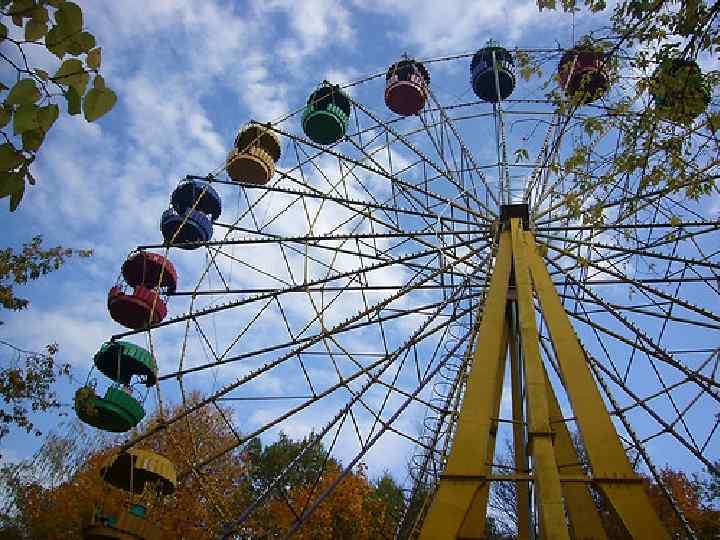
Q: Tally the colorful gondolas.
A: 10